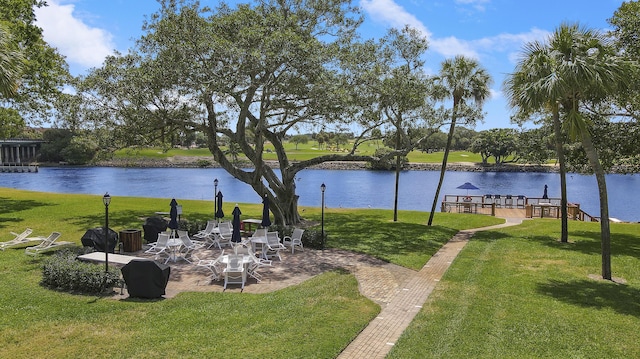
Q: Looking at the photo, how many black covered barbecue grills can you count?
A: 3